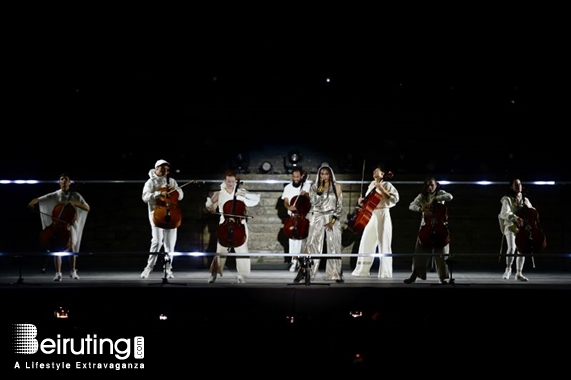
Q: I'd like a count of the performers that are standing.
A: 8